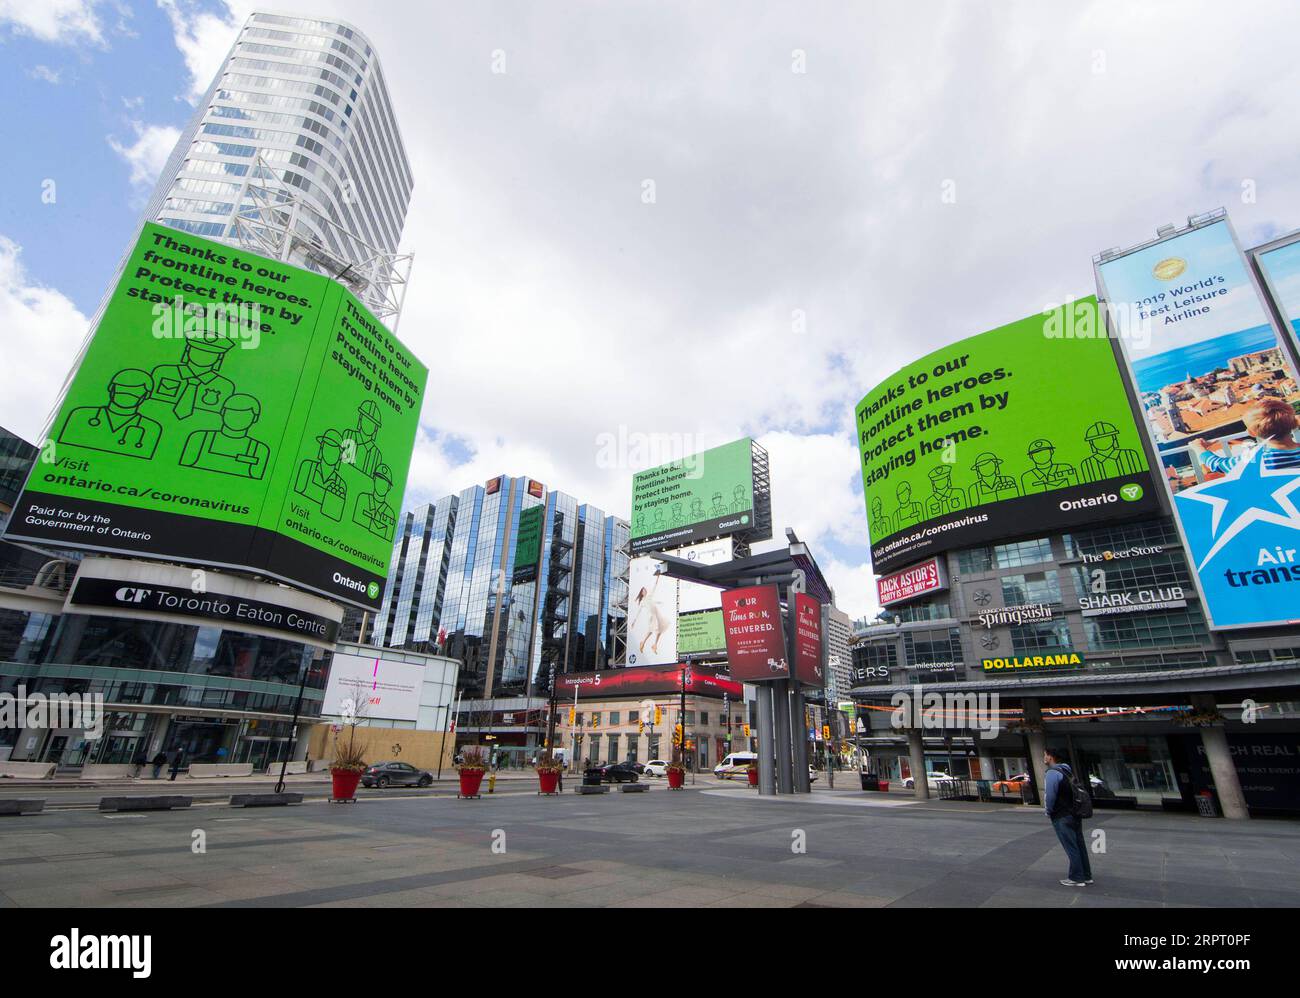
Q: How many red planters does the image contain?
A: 5